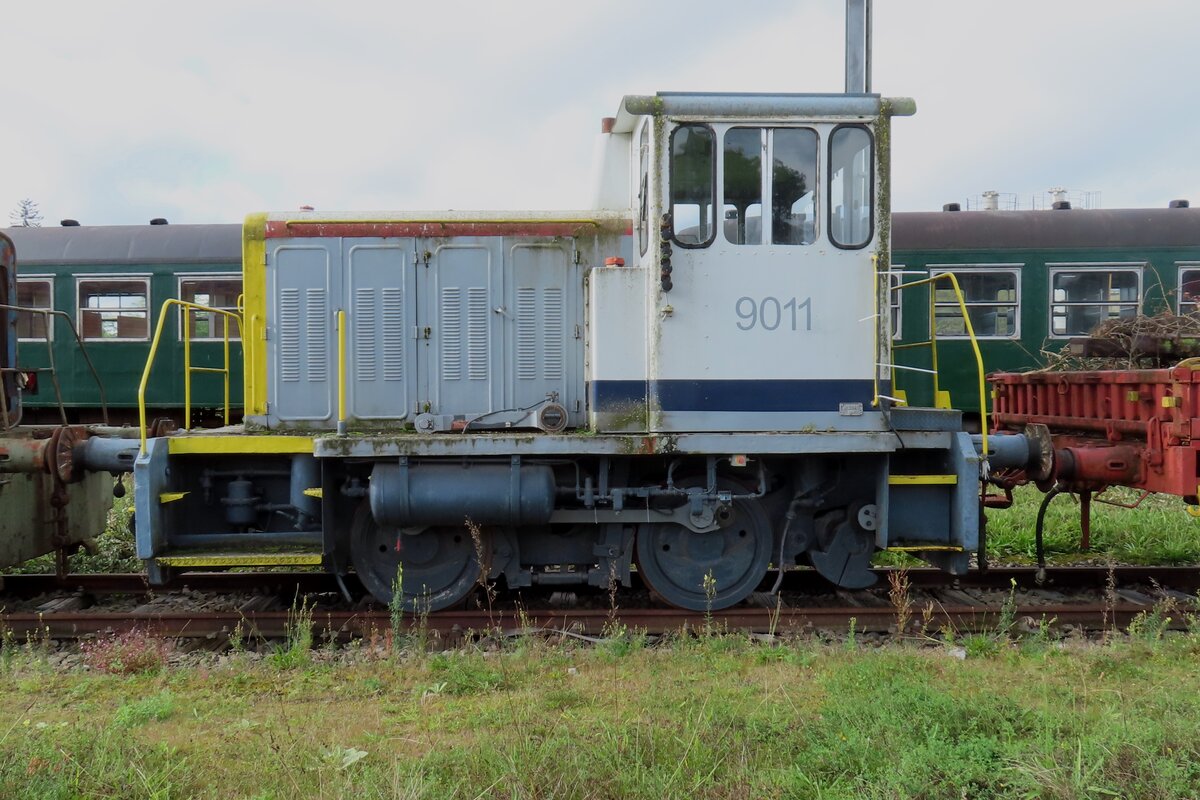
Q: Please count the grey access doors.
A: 4